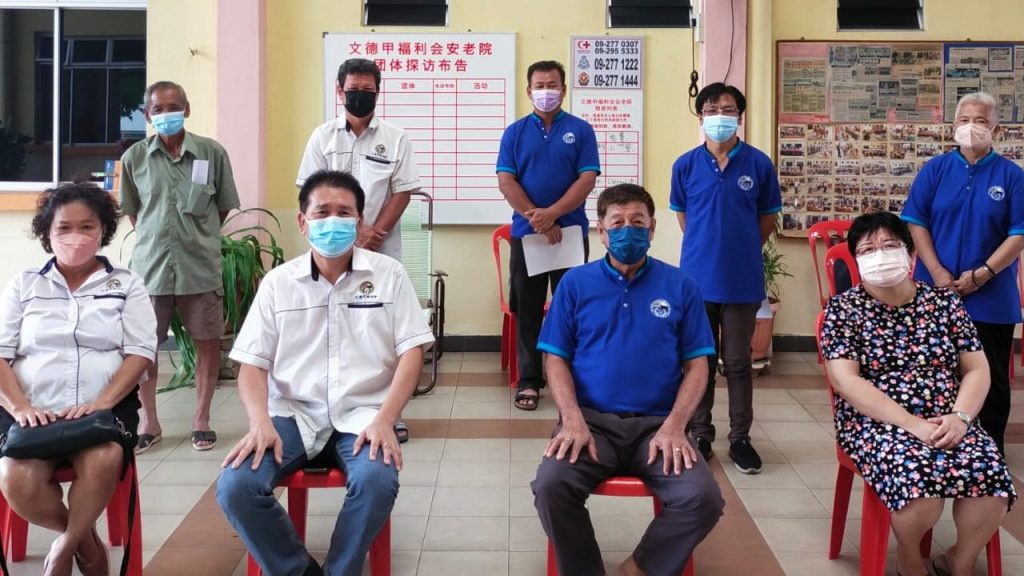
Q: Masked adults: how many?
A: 9